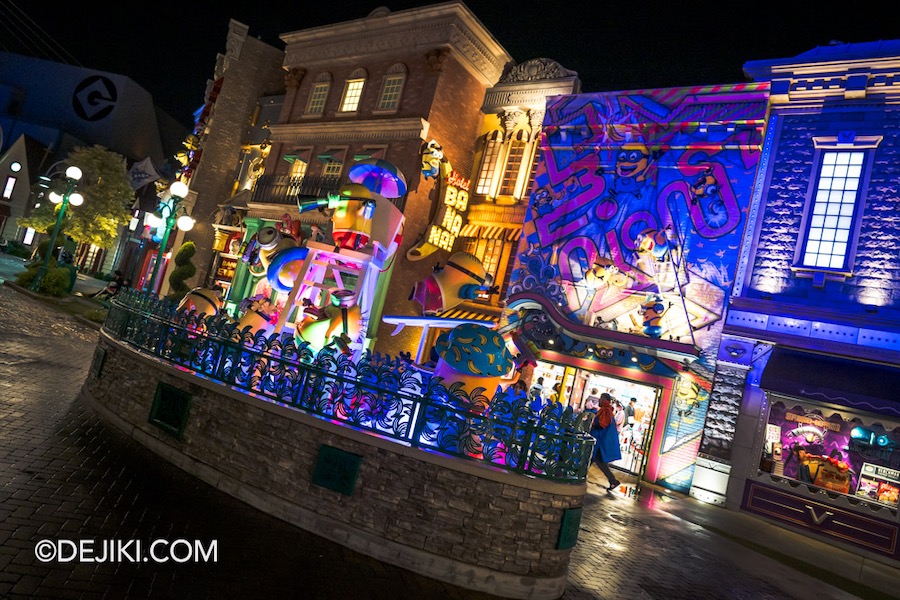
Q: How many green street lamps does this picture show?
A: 2